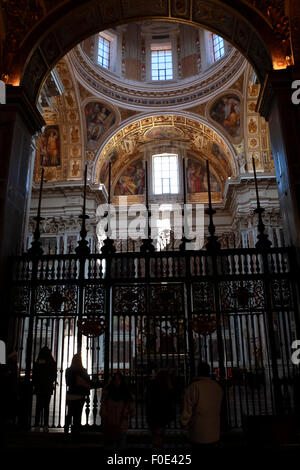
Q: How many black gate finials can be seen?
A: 7